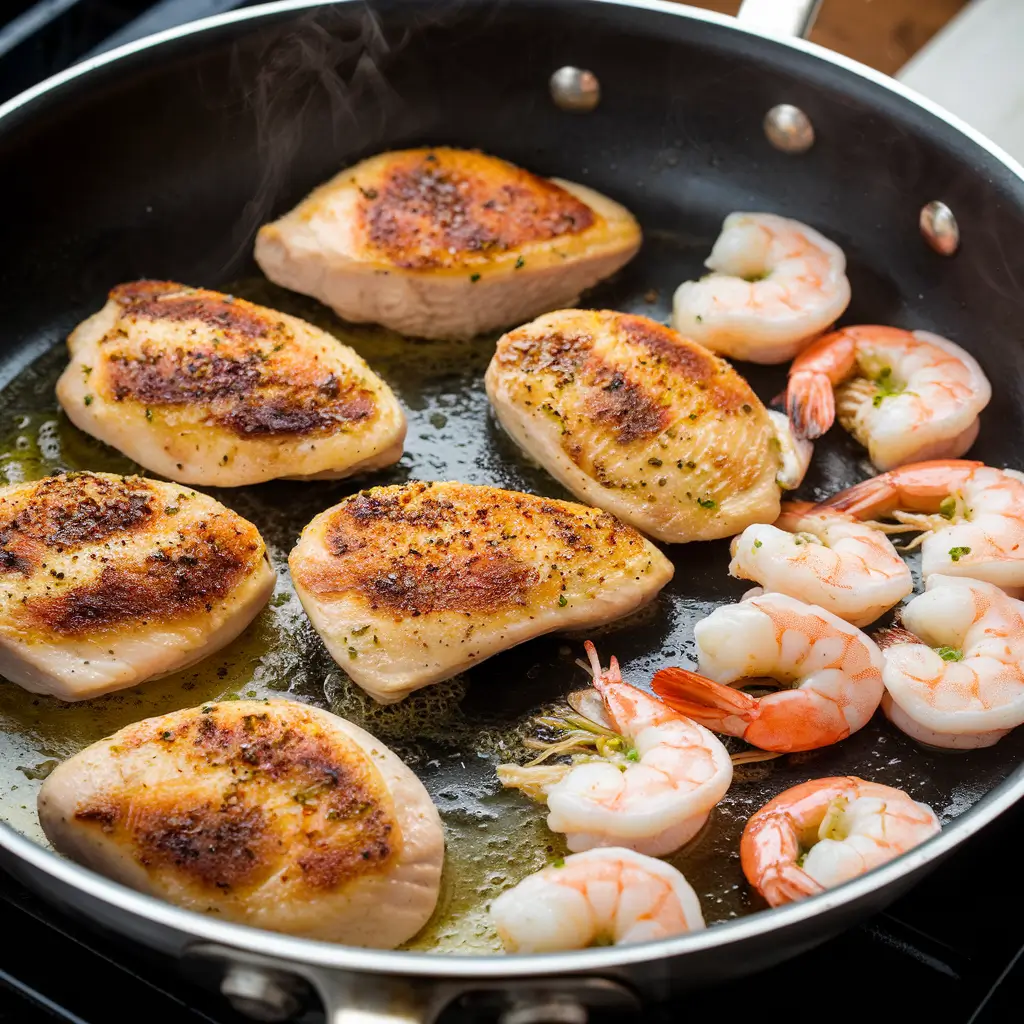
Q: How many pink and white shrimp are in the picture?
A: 9